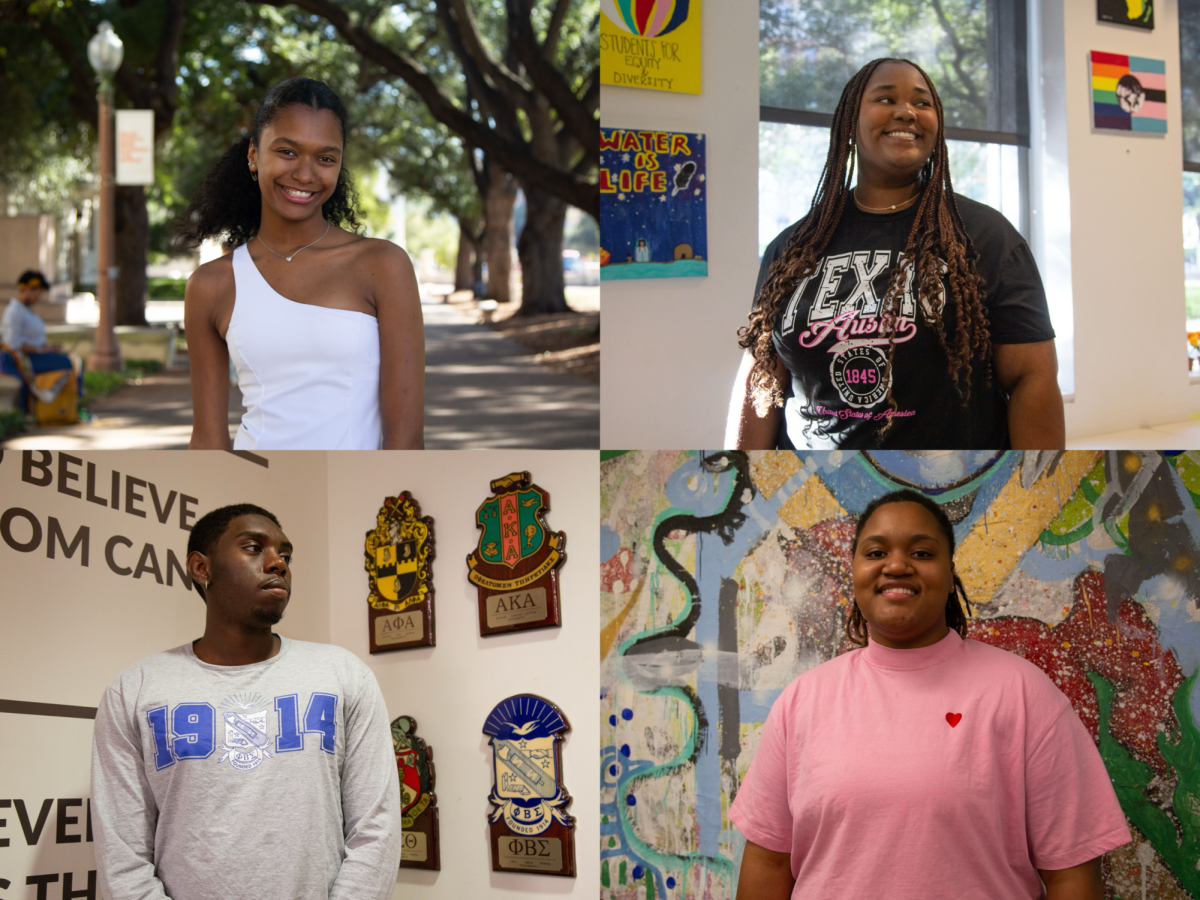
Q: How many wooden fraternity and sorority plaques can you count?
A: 4